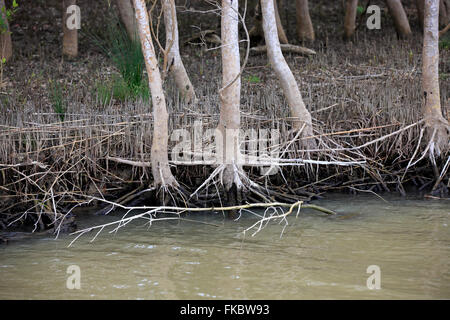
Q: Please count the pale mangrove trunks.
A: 5